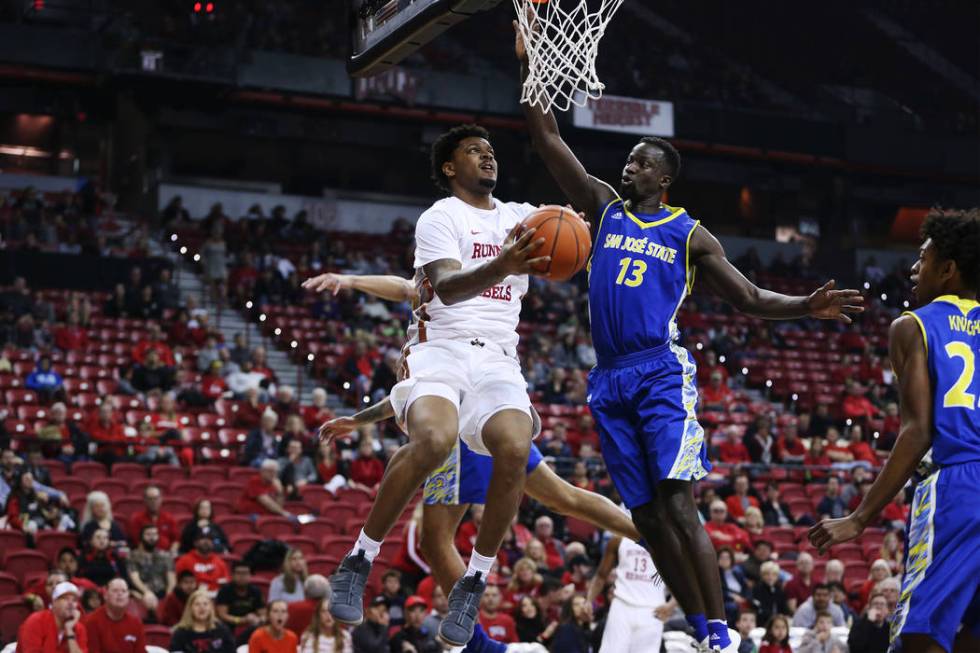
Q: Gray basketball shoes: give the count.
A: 2